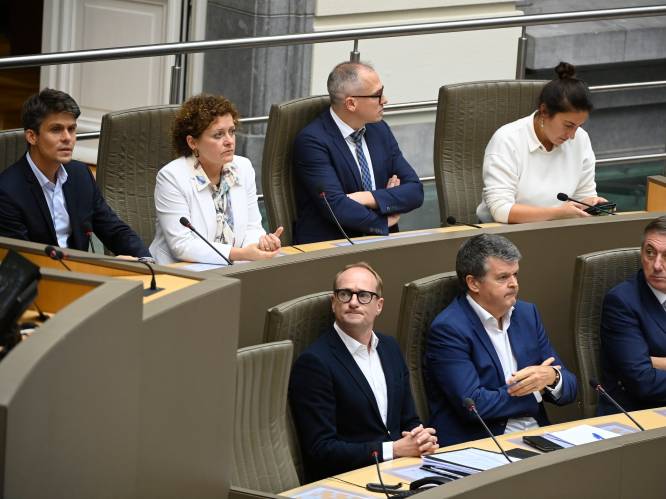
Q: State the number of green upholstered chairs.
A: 8